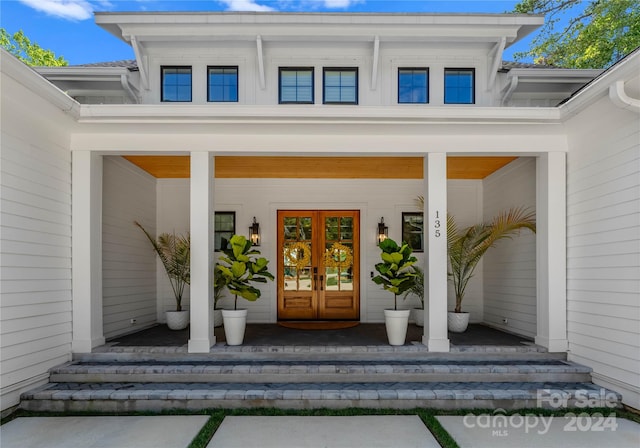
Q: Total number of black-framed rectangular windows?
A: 8